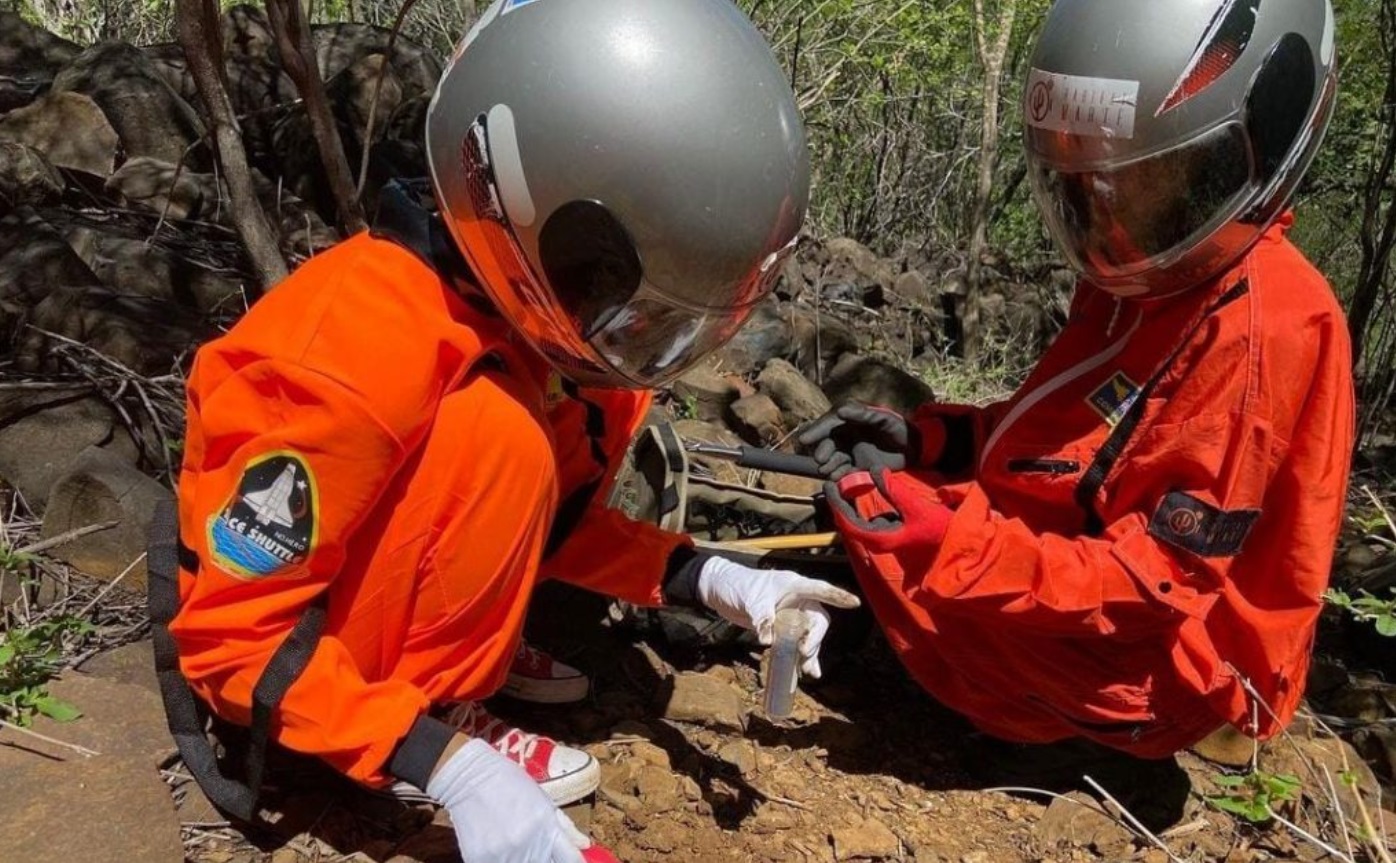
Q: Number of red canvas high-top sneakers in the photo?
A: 2